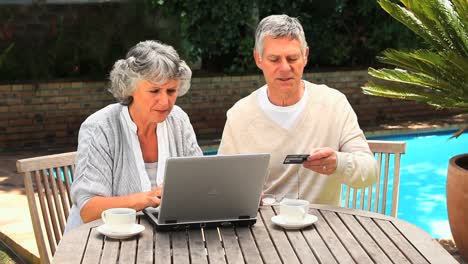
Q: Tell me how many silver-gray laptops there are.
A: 1